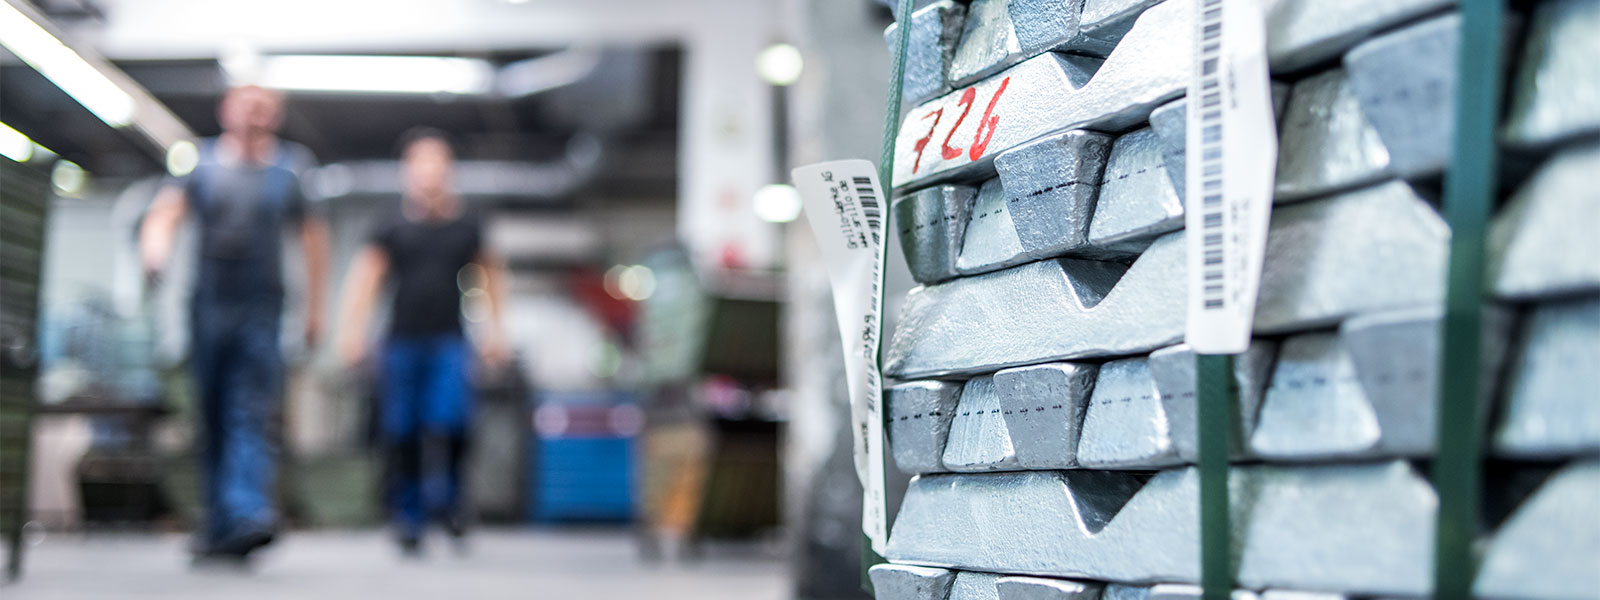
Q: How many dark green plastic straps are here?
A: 3